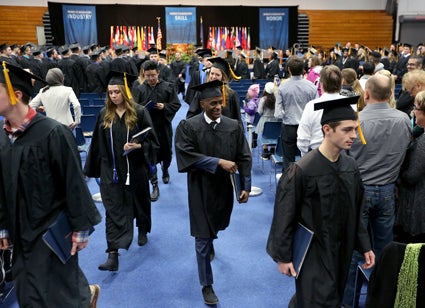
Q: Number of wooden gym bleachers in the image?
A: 2